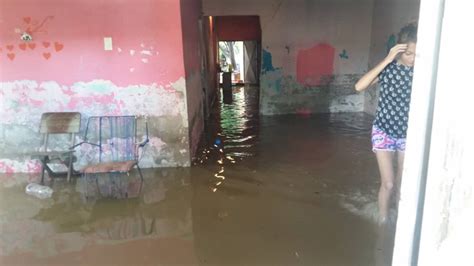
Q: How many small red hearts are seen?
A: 8